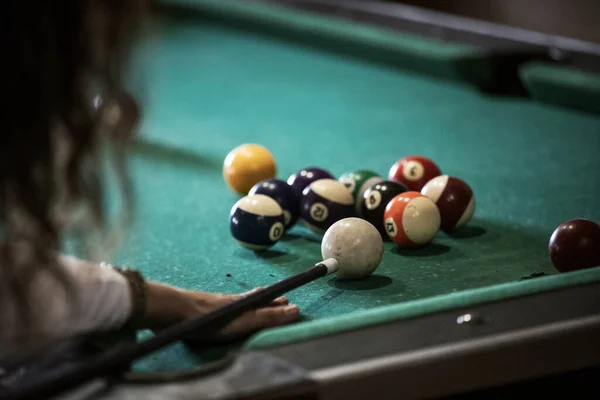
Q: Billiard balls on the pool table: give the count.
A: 12